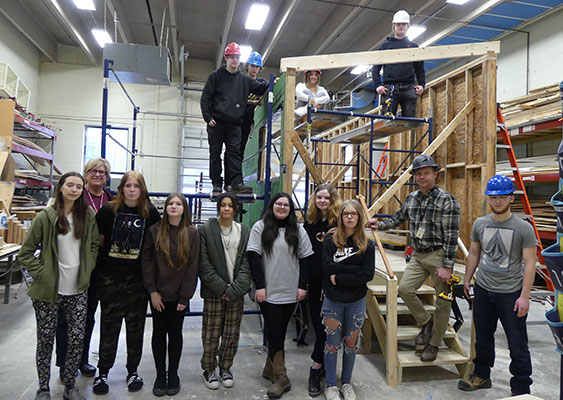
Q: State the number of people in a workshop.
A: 14